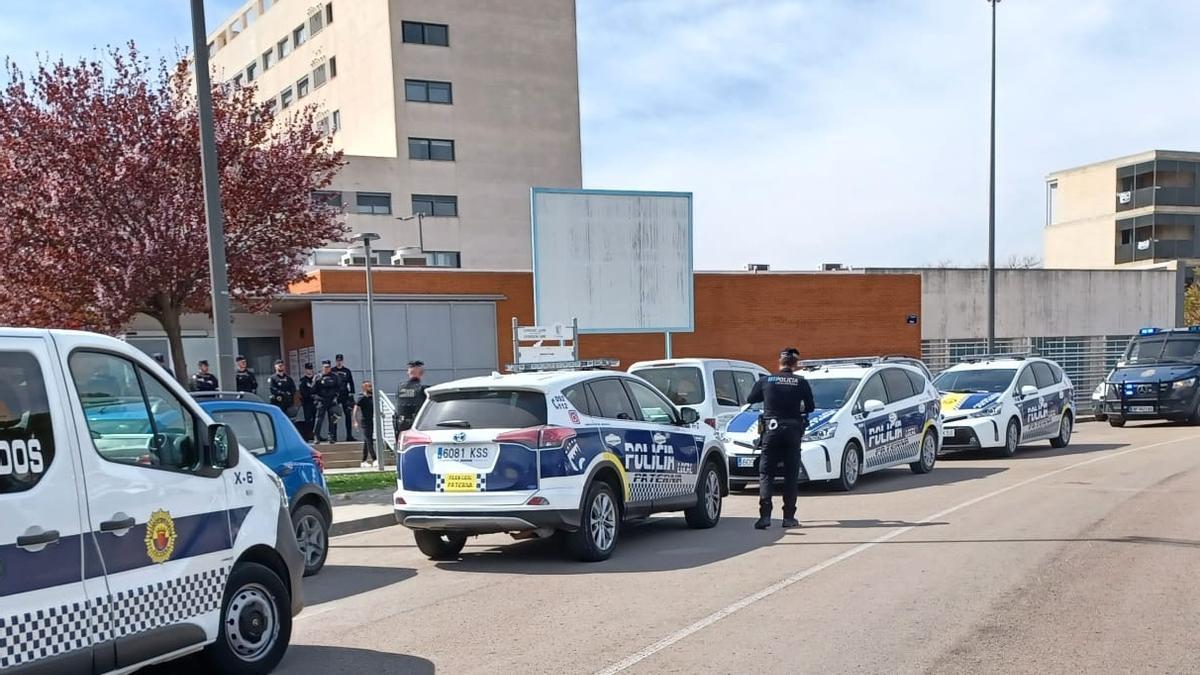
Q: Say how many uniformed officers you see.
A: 9